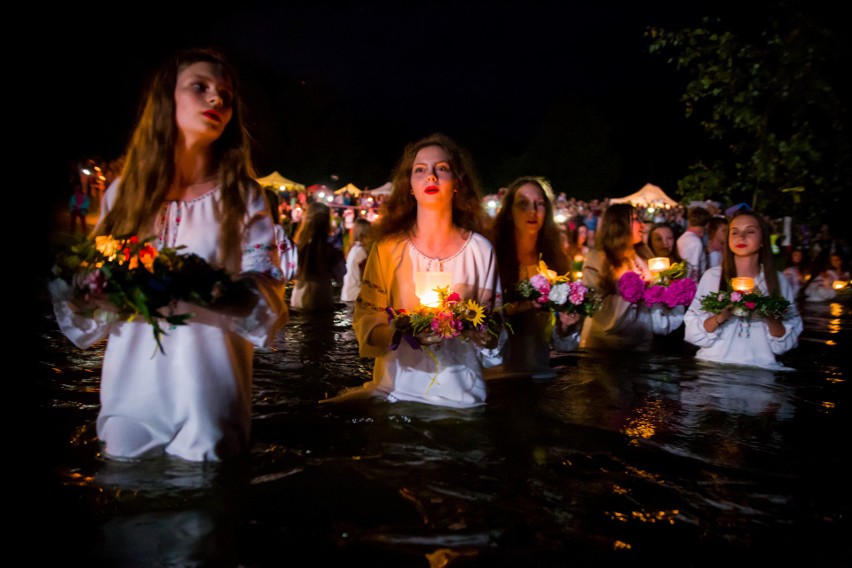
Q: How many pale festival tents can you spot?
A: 4